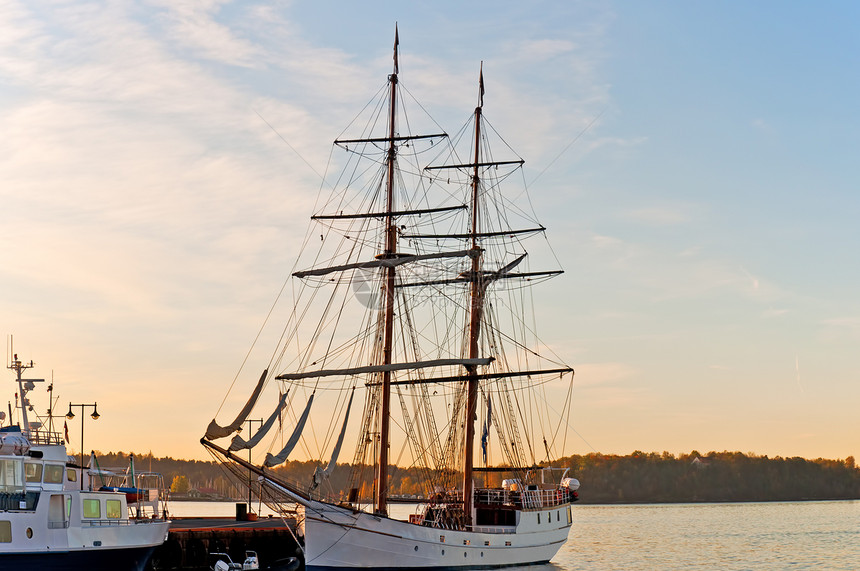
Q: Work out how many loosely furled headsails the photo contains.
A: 4